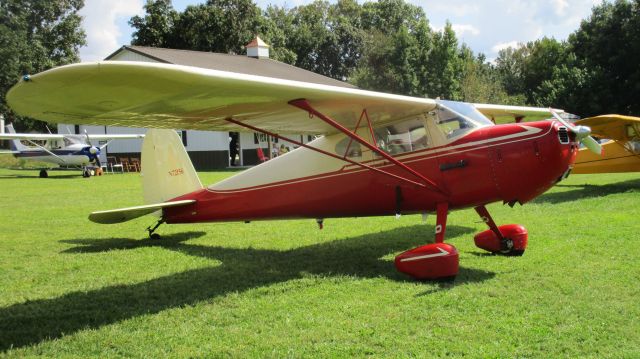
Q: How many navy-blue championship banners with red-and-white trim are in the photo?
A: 0